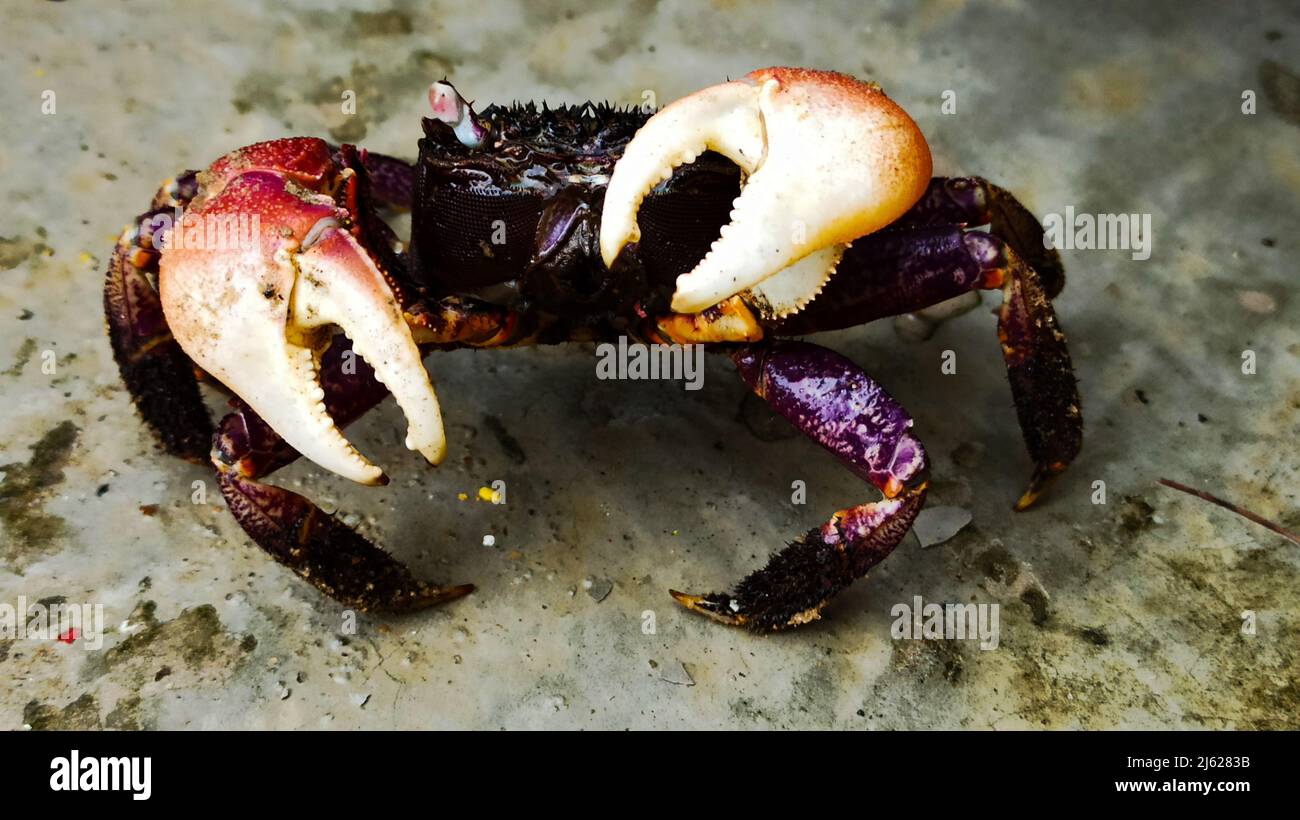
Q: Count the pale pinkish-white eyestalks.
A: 1